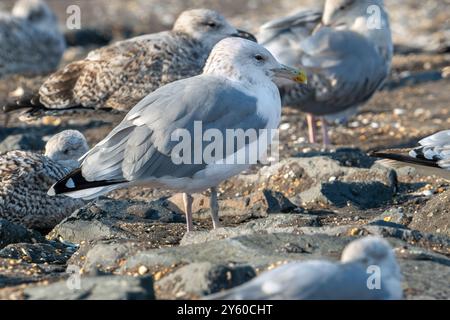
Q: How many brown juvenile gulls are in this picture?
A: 2